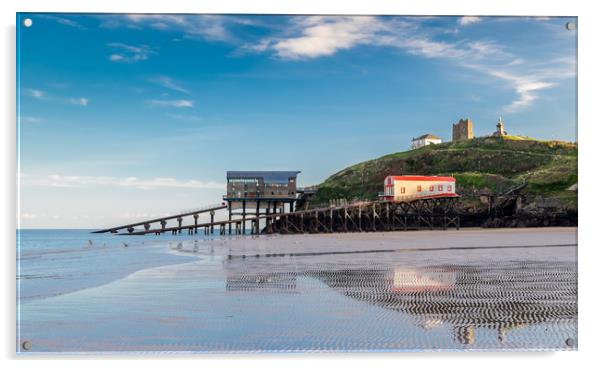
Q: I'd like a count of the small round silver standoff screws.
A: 4